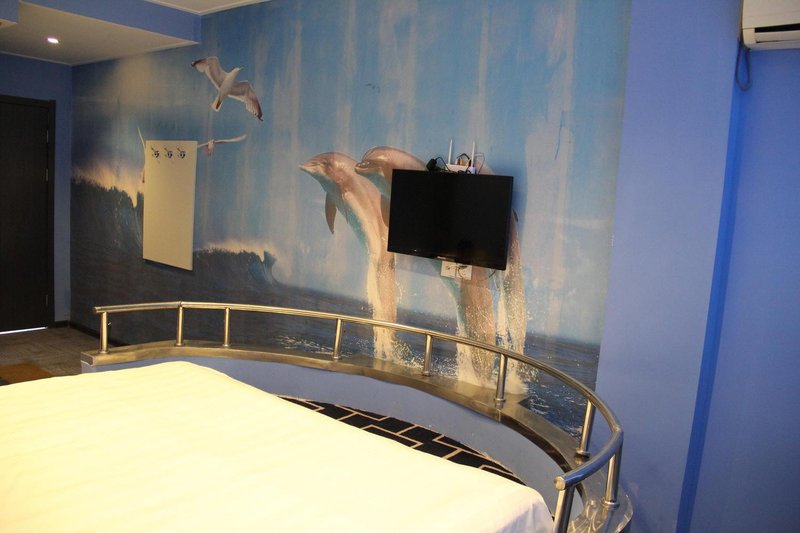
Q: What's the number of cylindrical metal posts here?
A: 9